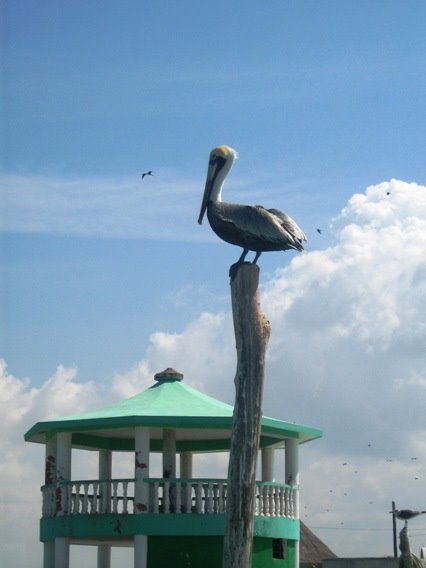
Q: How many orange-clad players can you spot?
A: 0